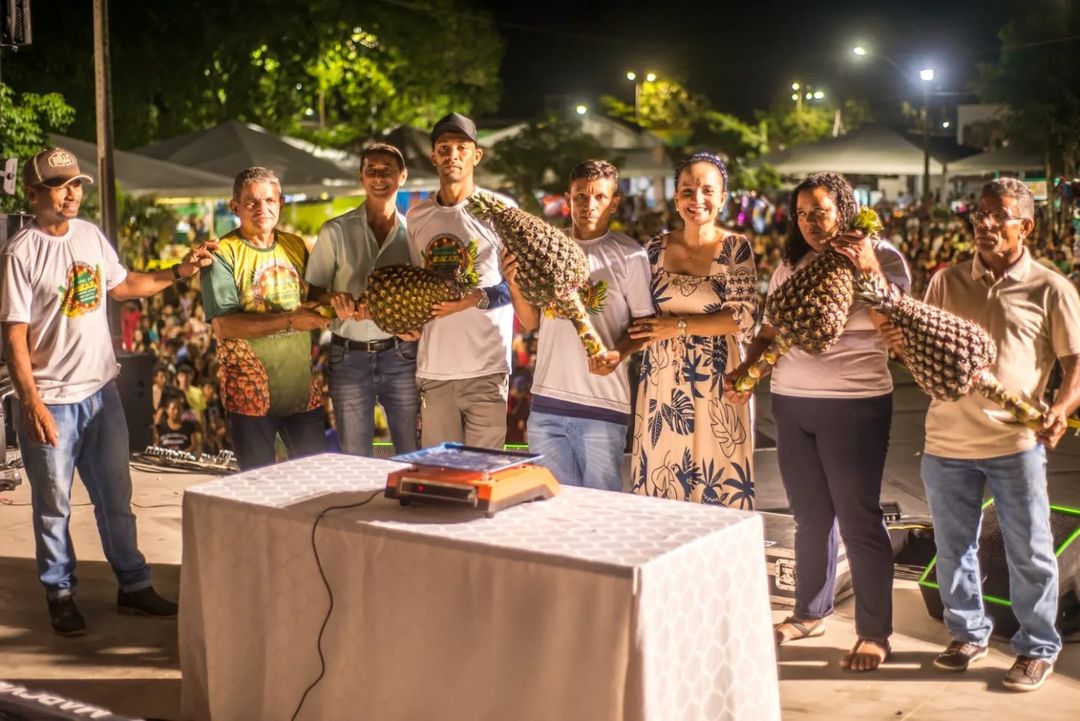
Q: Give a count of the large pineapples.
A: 4